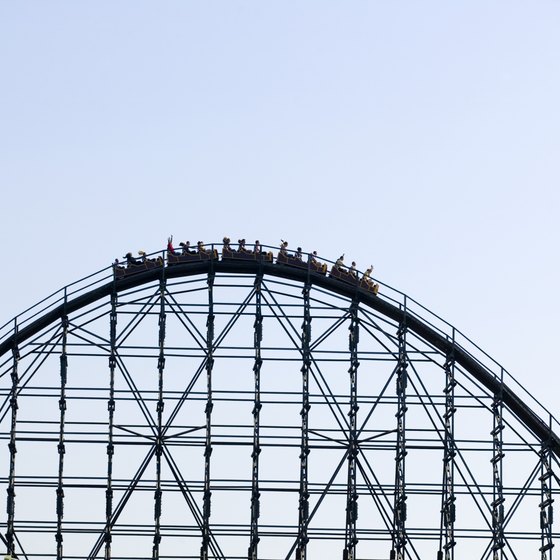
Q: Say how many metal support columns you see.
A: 12